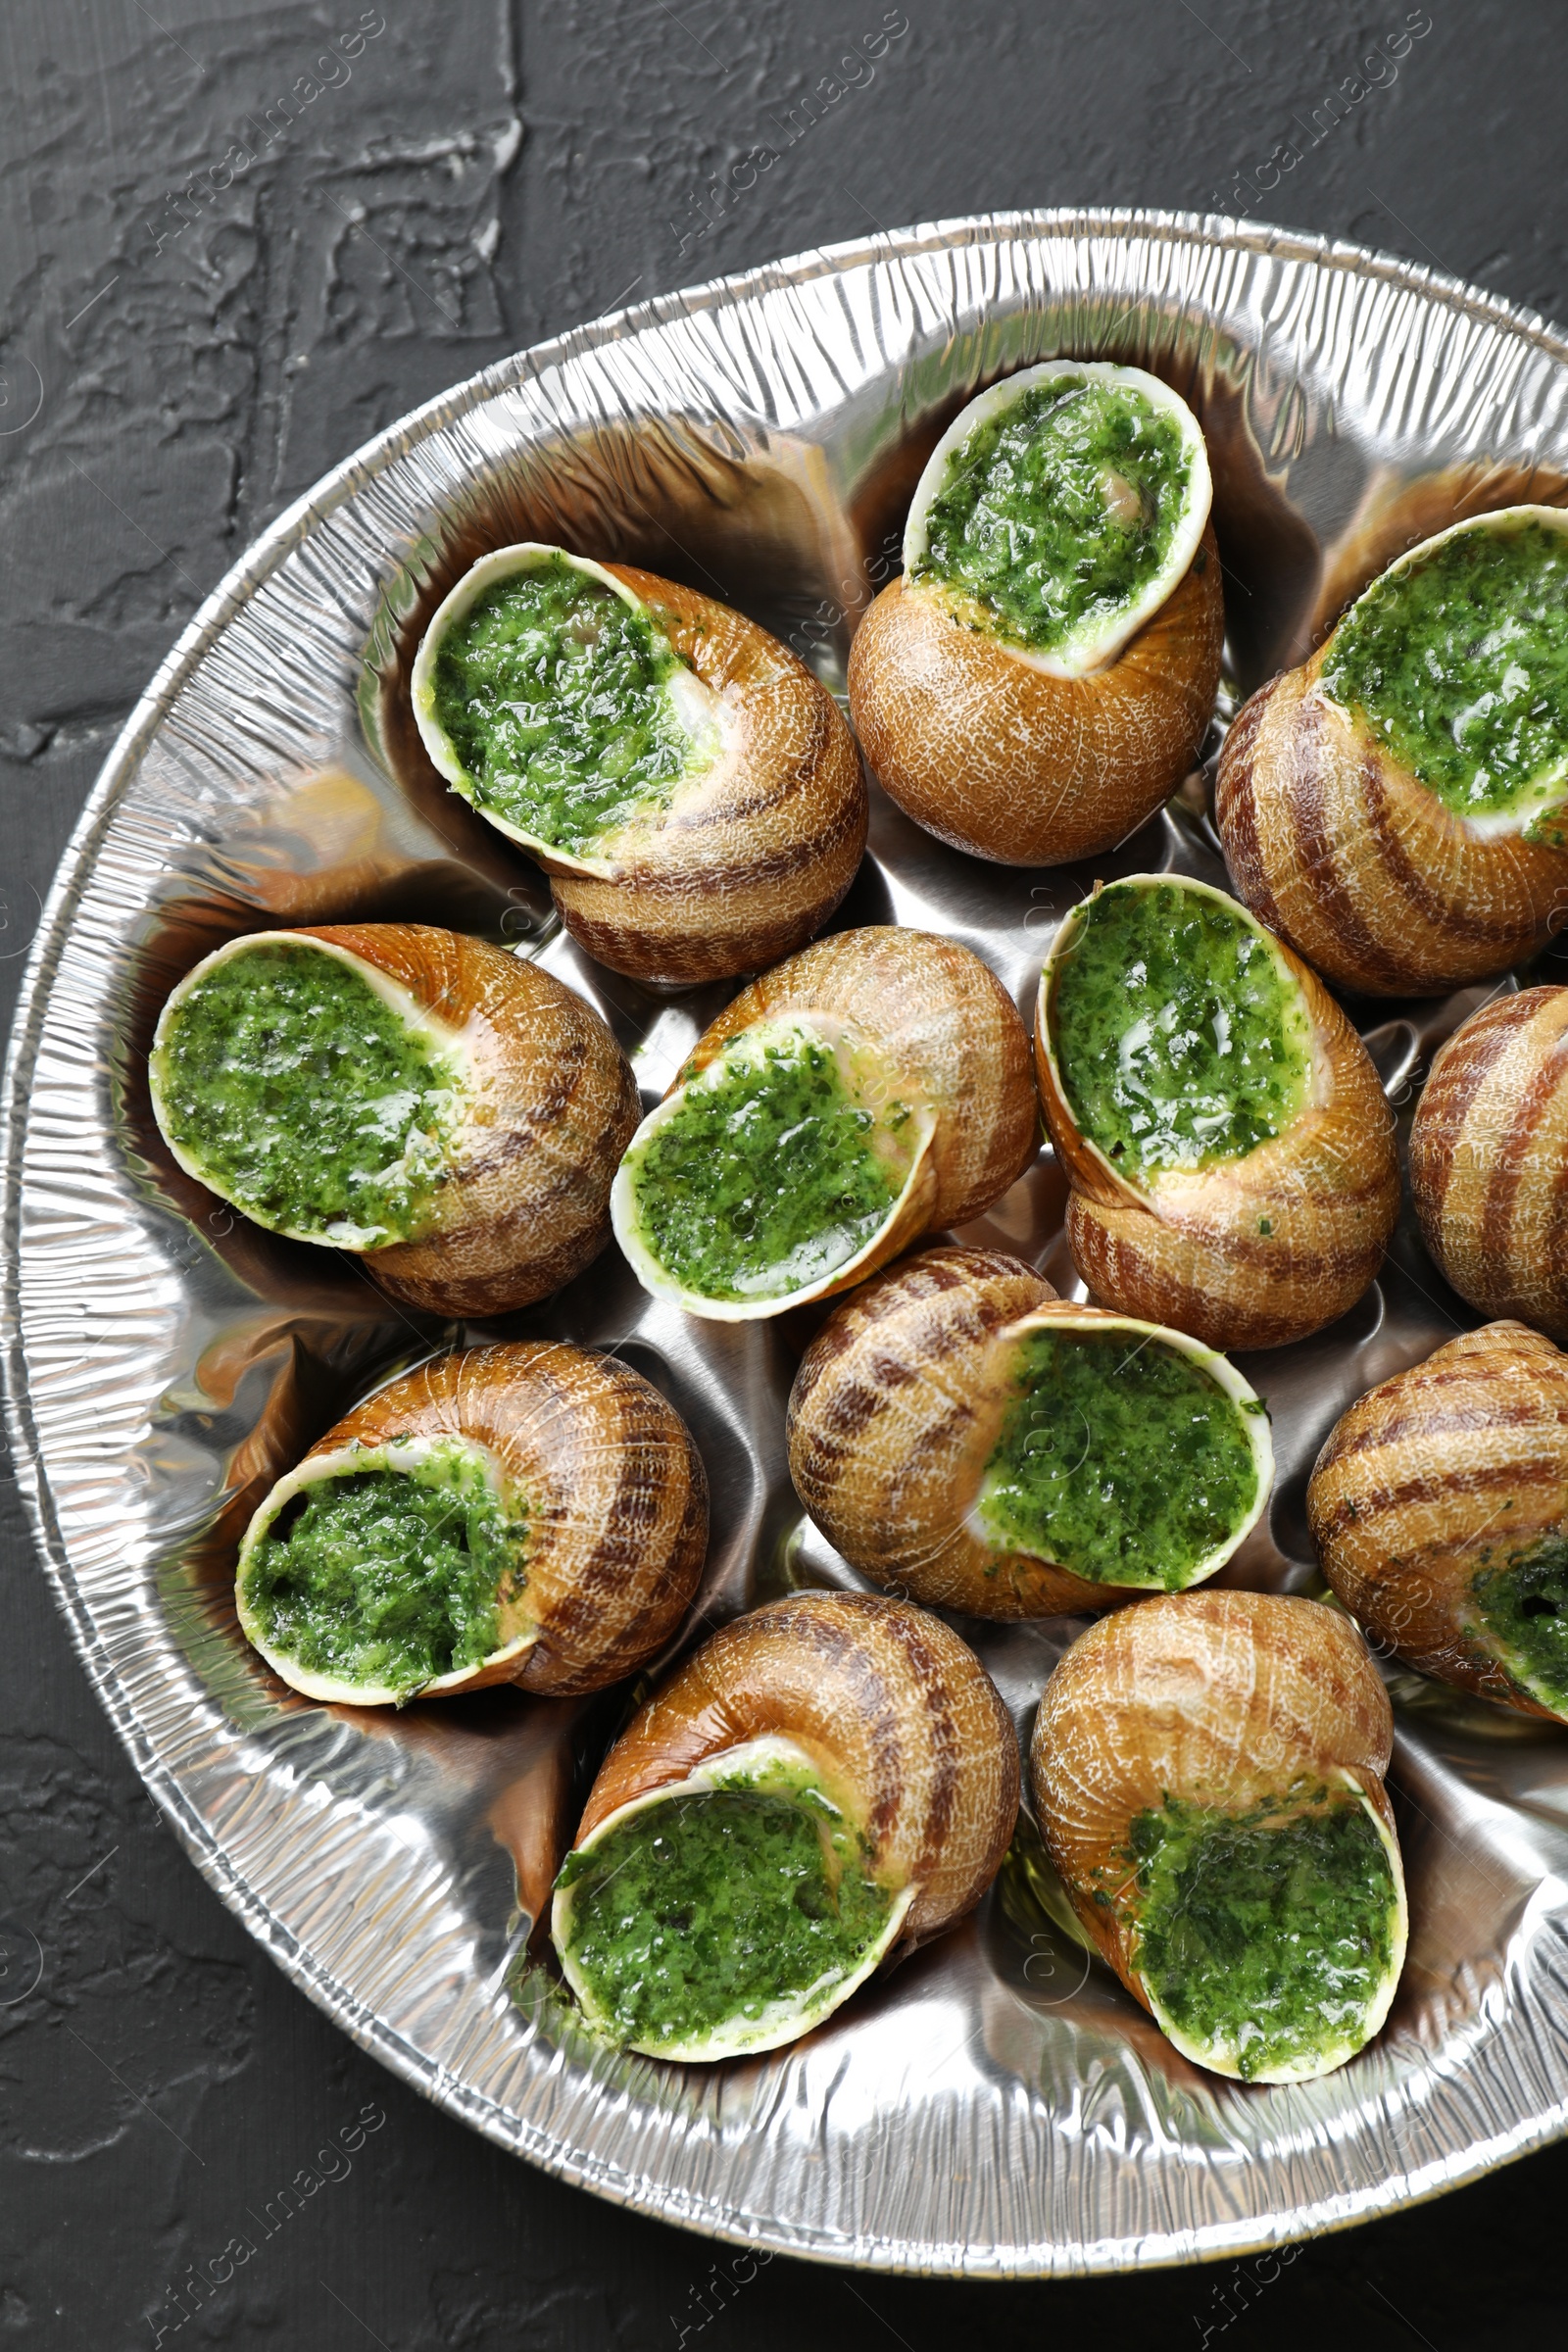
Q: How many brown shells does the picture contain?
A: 12